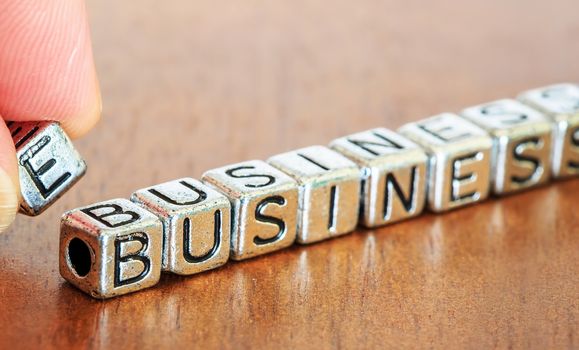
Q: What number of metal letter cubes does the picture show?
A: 9